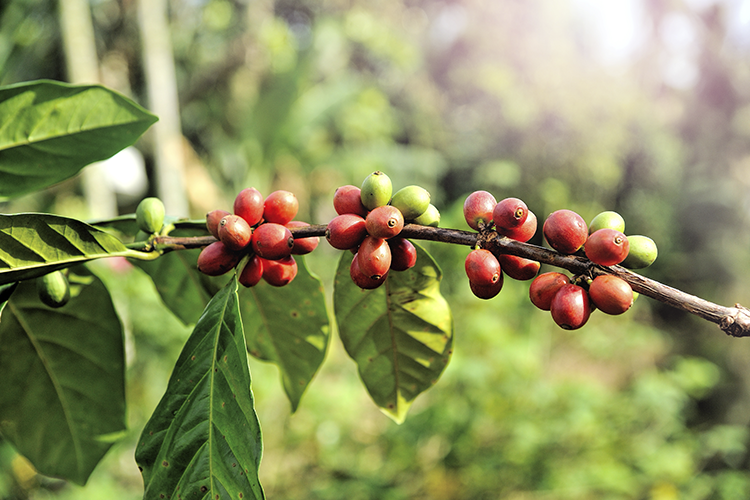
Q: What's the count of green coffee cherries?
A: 7